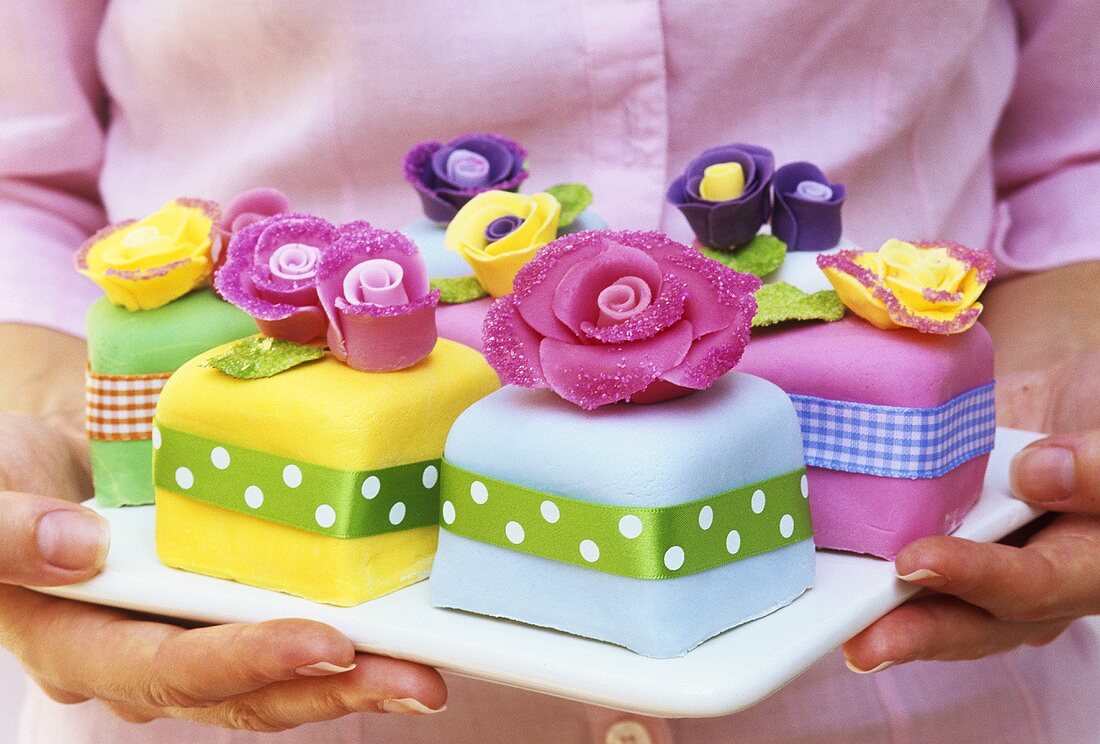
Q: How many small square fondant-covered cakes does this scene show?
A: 7